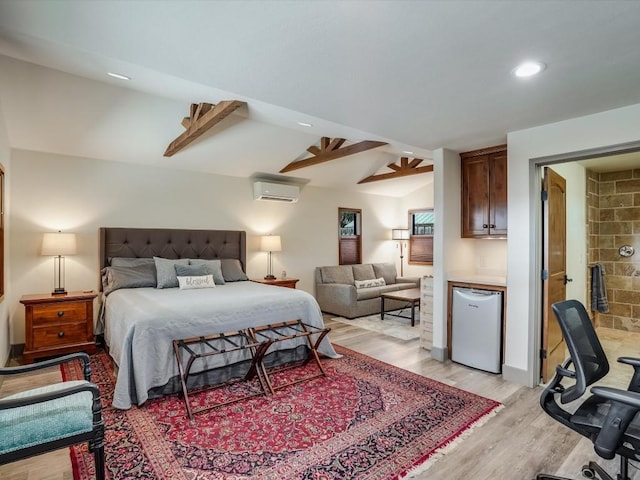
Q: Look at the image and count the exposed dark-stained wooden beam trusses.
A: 3